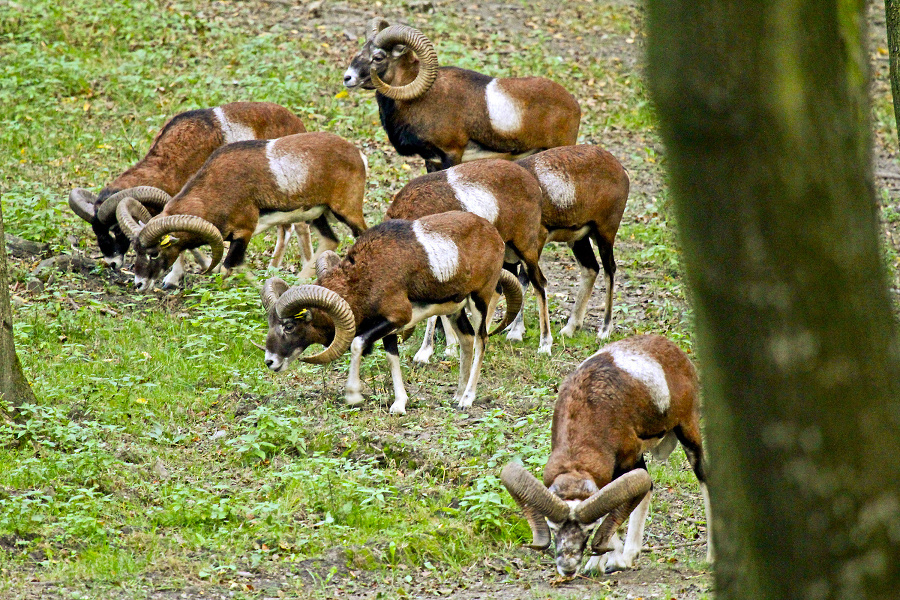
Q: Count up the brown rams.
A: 7